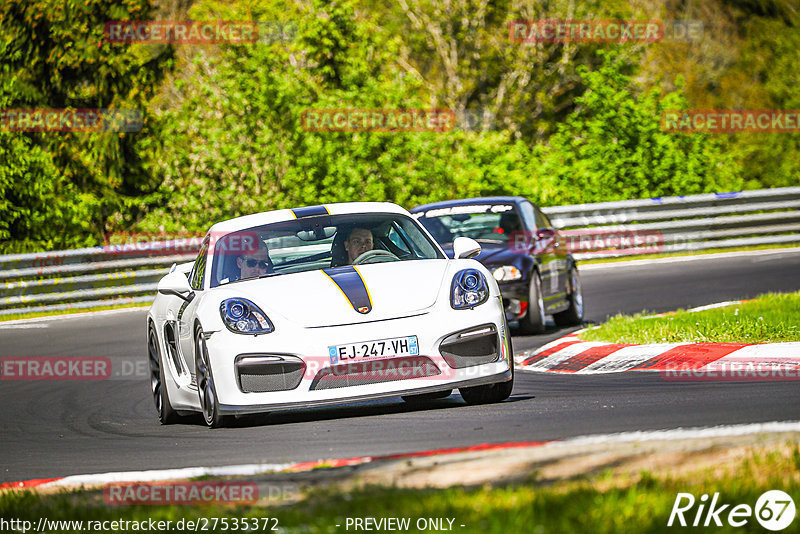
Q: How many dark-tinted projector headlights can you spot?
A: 2